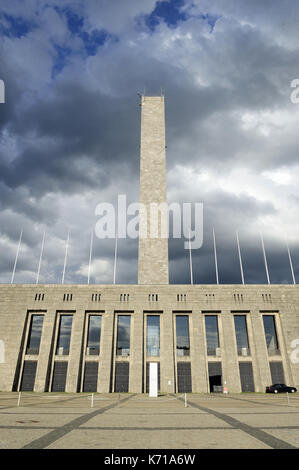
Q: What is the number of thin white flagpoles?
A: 10